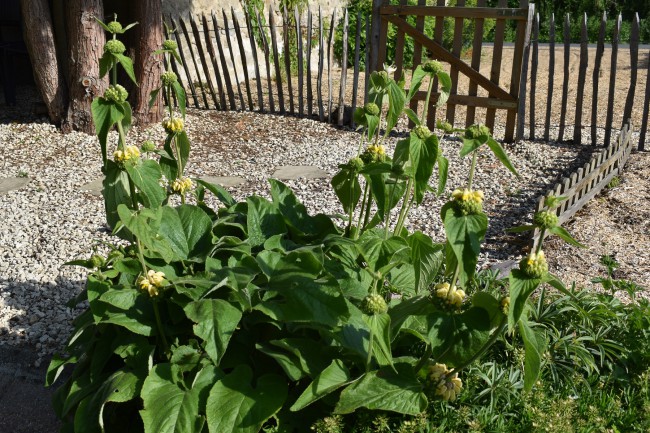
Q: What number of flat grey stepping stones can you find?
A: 4